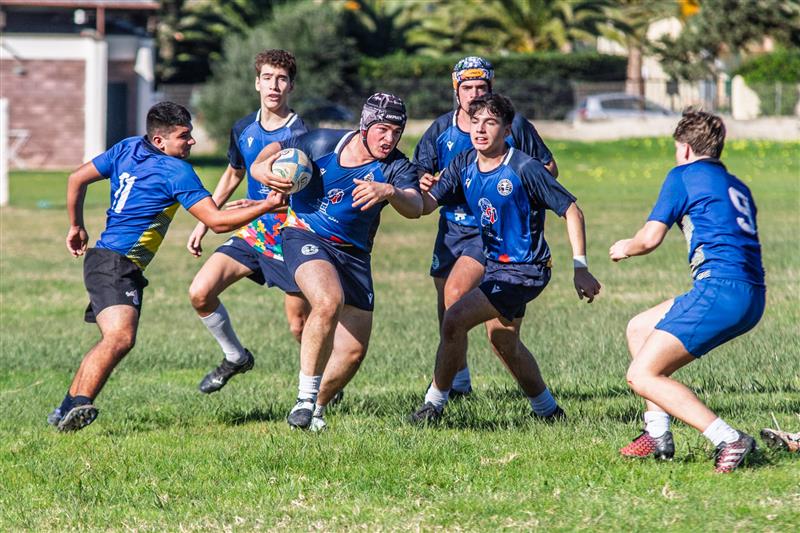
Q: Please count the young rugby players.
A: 6